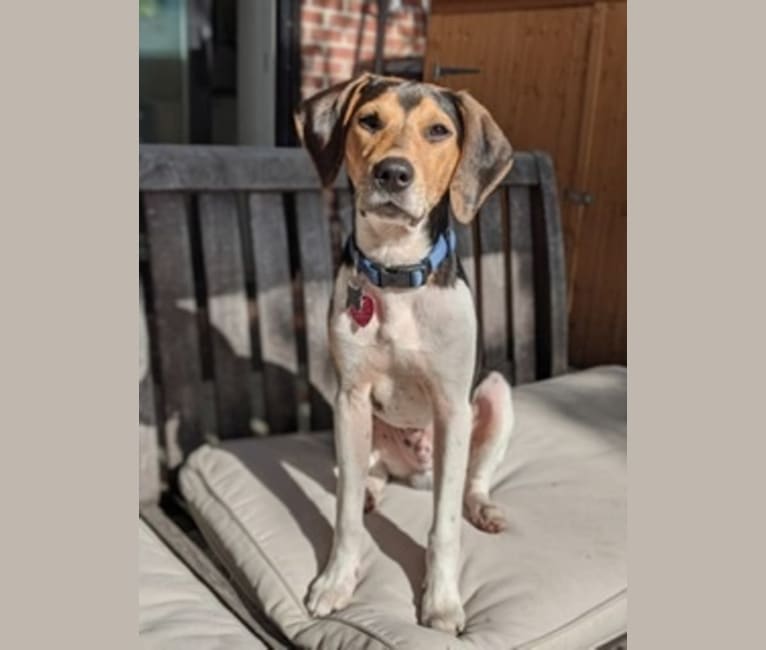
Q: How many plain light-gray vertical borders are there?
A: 2